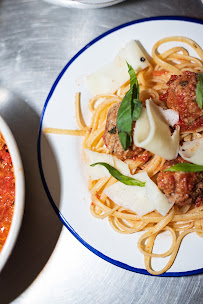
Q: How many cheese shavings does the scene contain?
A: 5